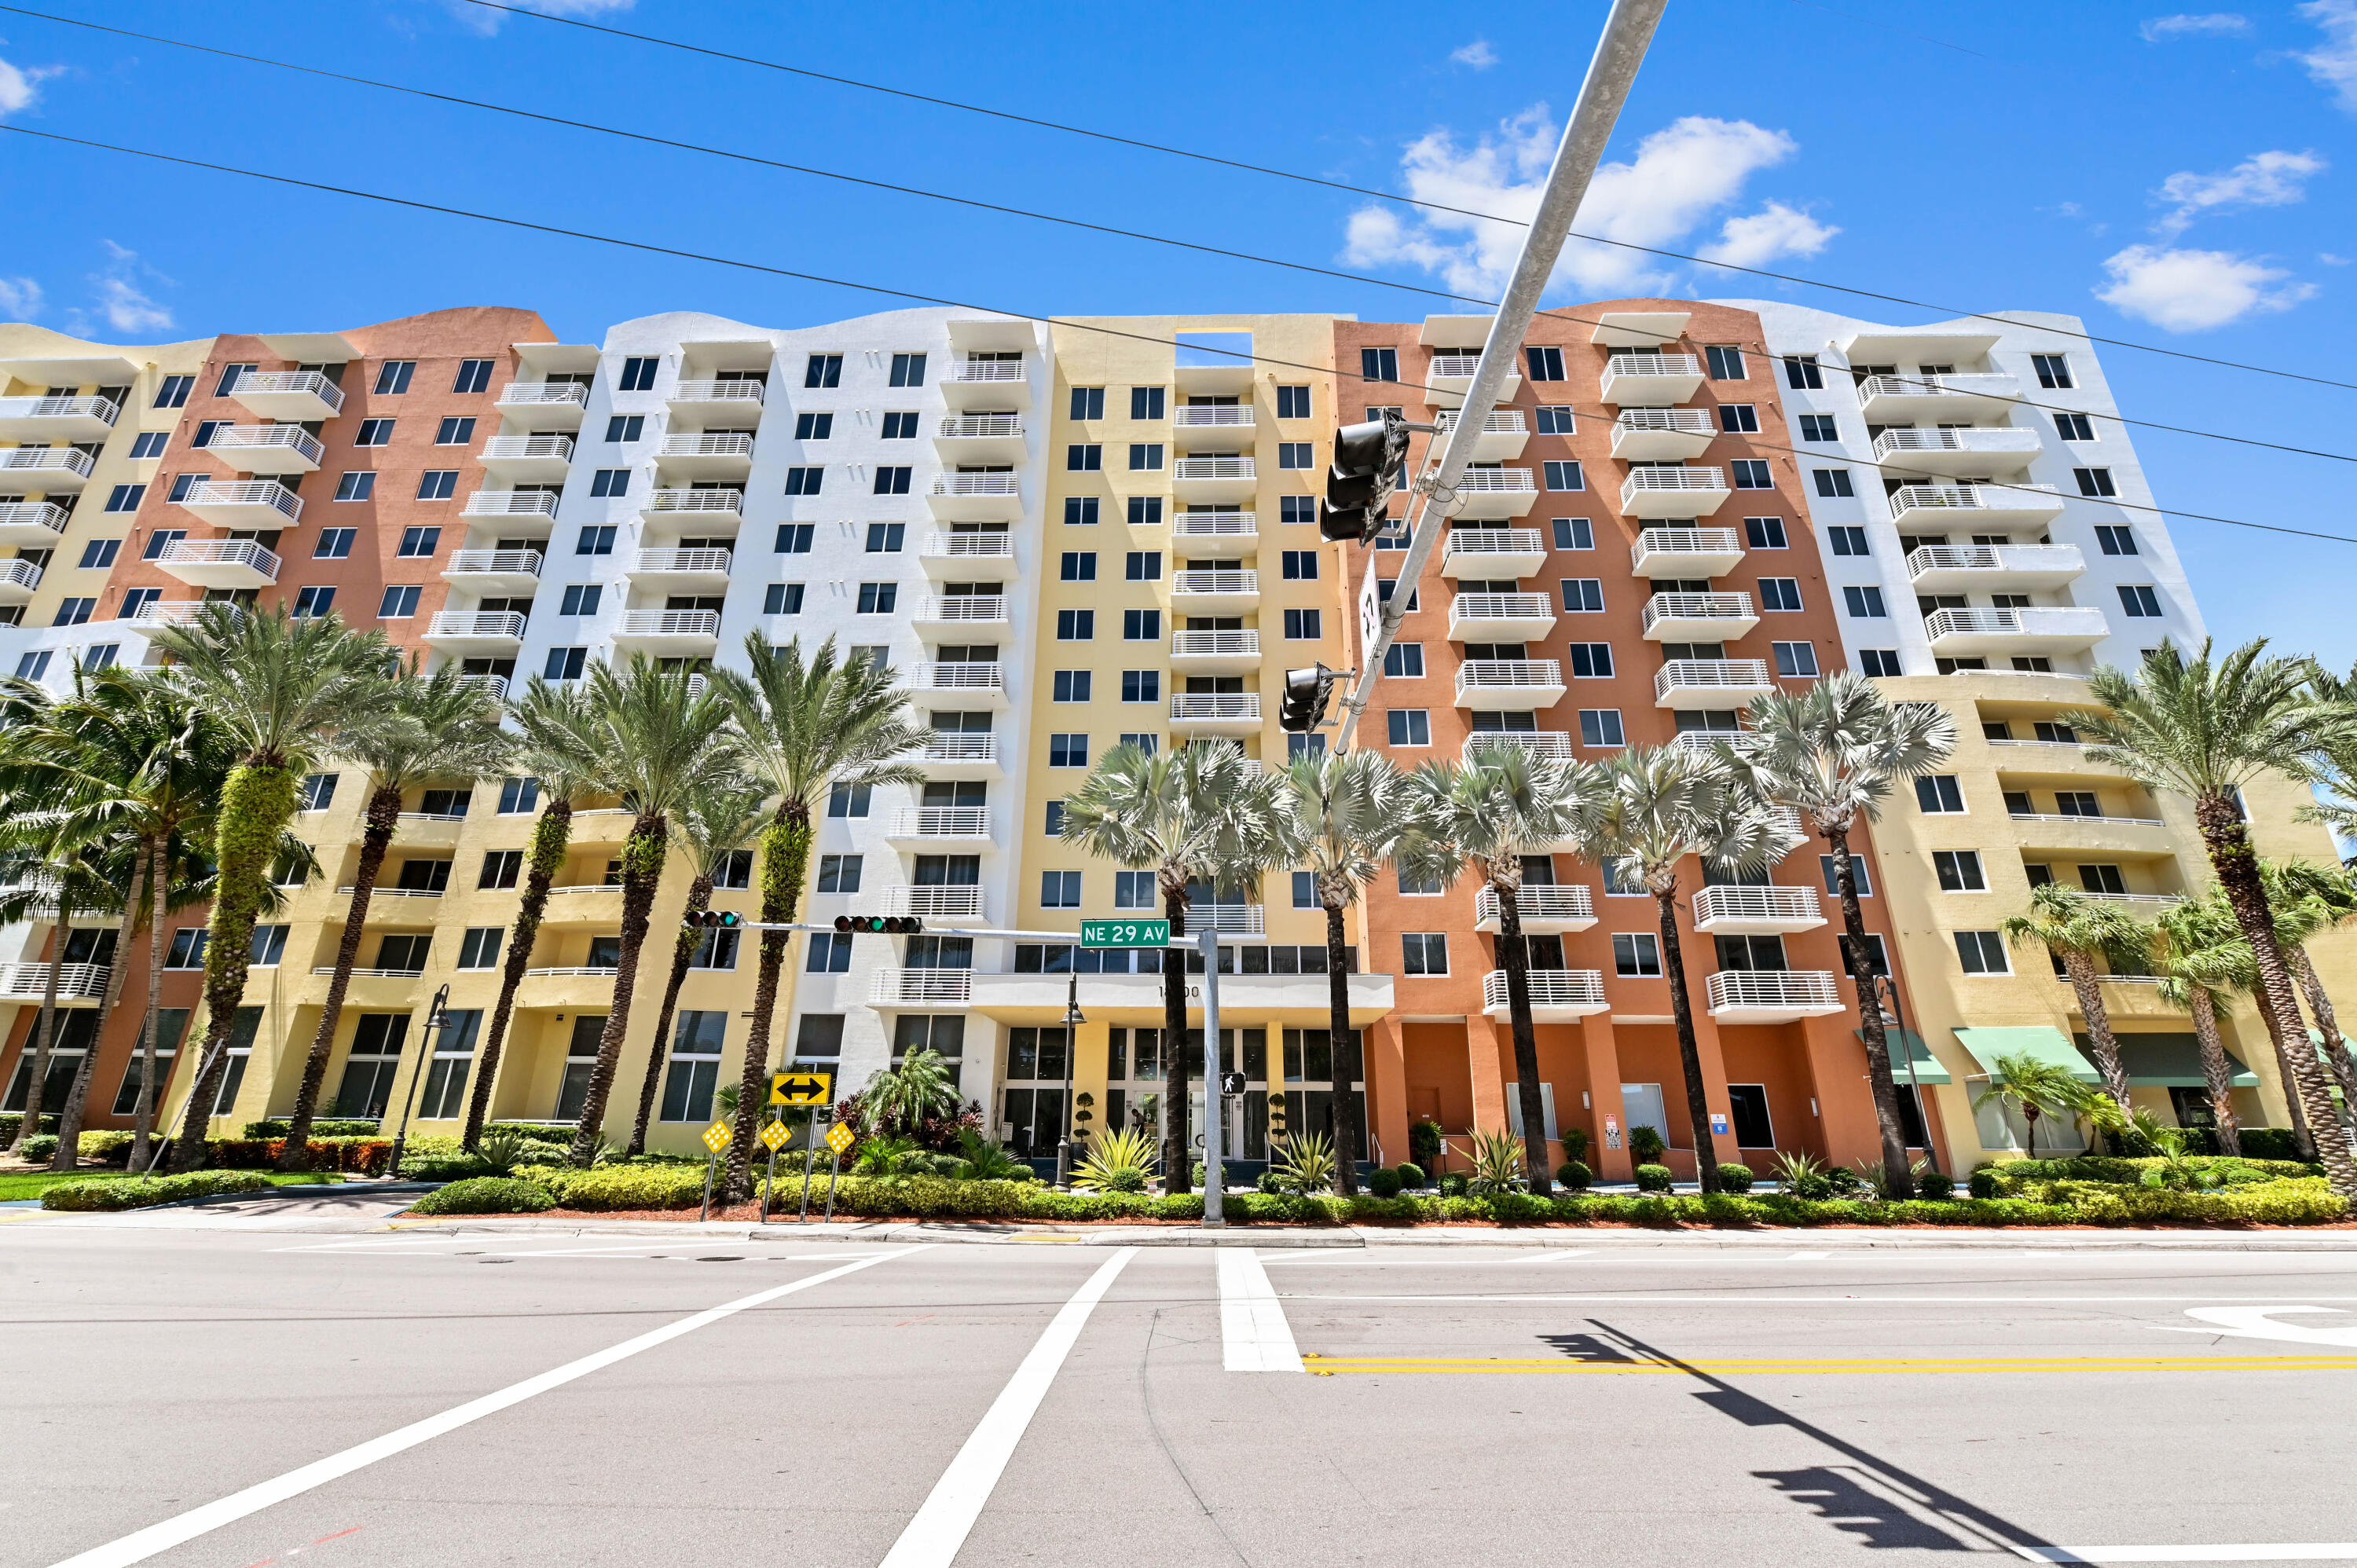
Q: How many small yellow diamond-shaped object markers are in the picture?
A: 3